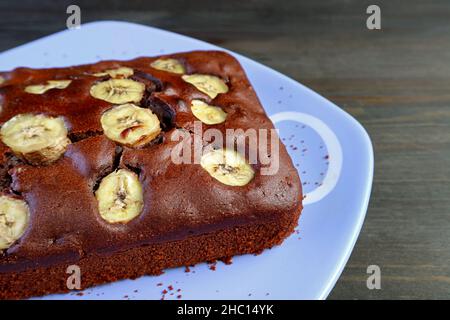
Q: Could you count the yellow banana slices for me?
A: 11